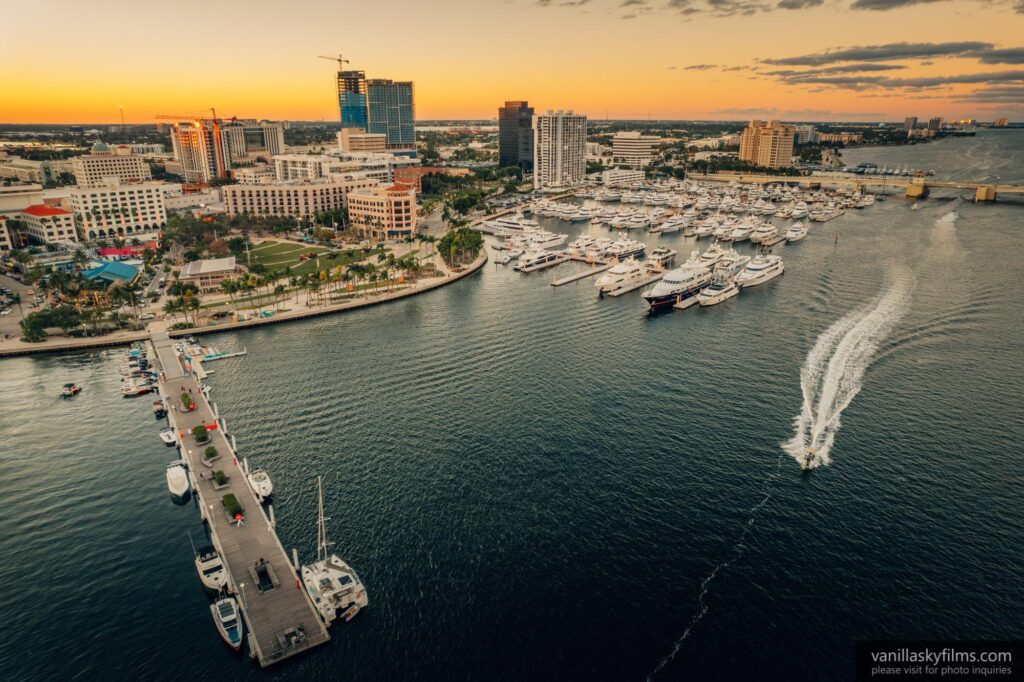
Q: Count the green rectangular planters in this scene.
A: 5